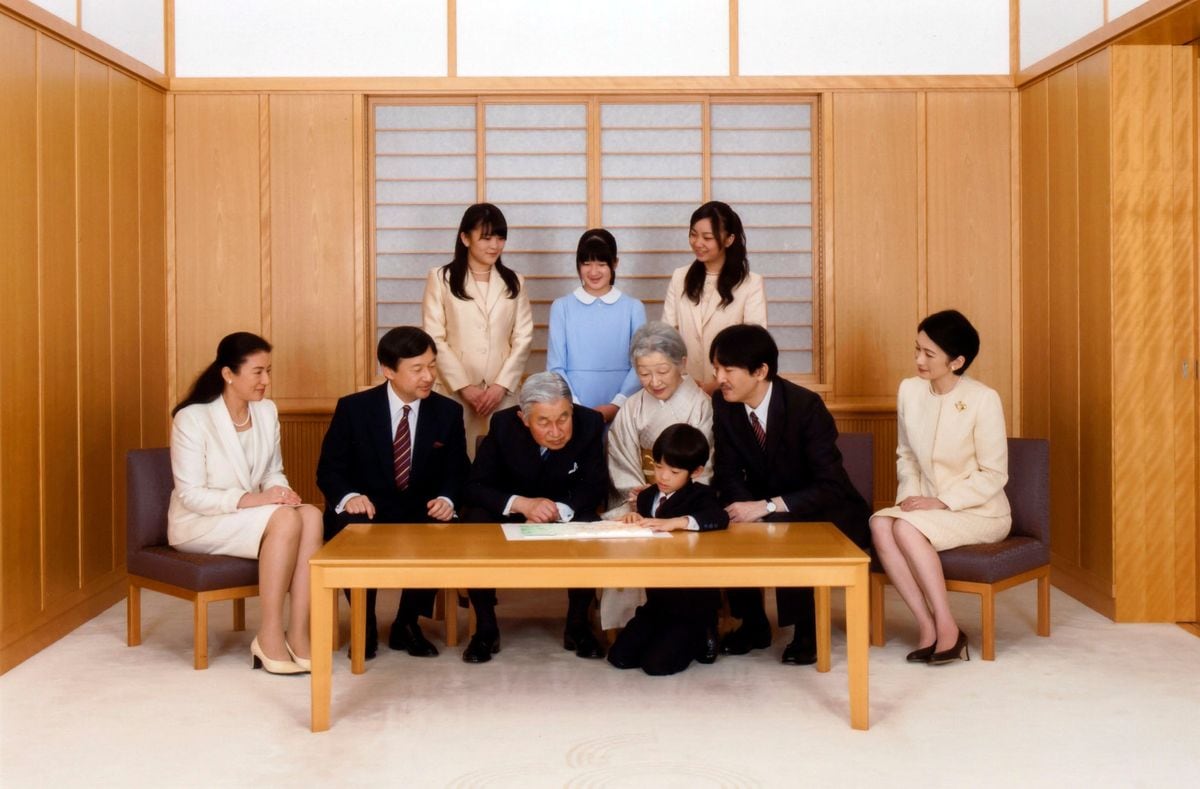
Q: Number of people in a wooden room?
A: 10